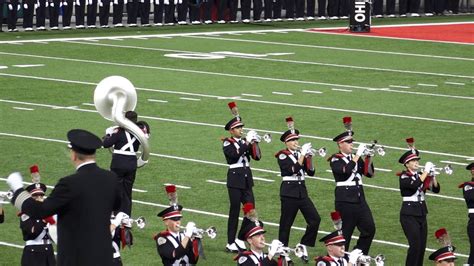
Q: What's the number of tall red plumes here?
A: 9